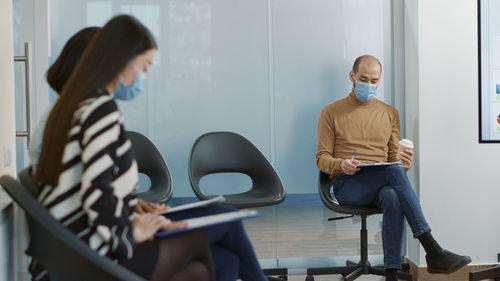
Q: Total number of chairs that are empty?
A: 2